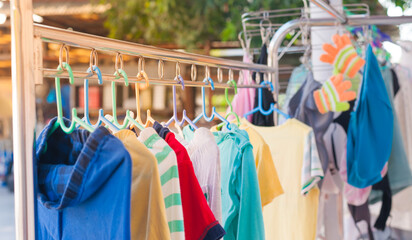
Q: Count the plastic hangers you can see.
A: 8